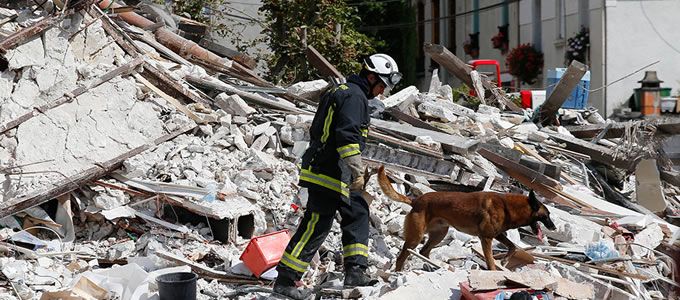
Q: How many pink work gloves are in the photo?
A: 0